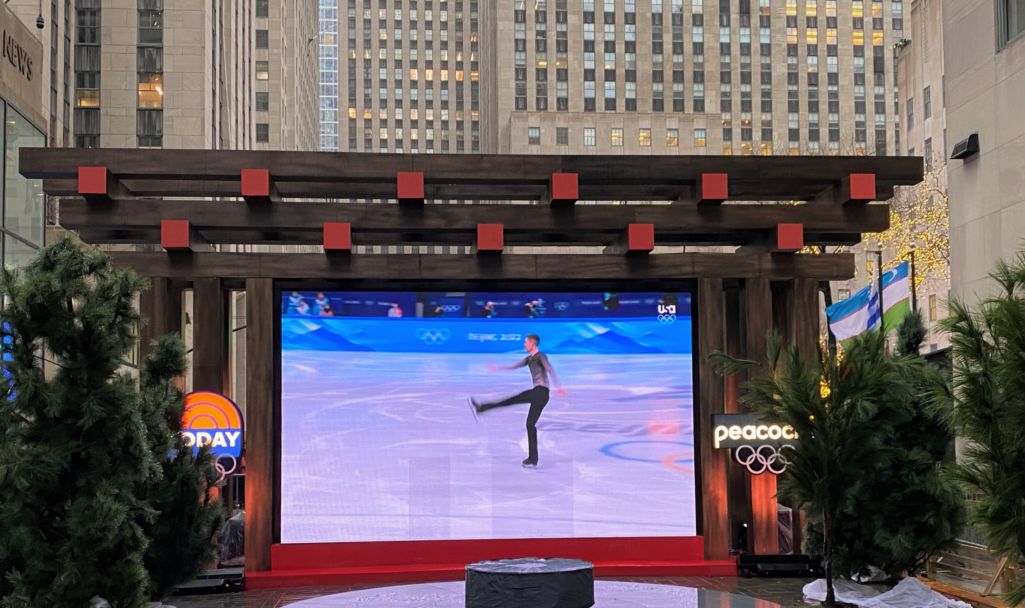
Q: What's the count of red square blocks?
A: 11